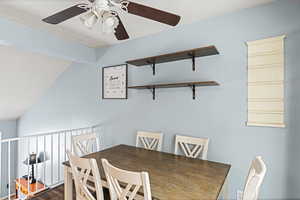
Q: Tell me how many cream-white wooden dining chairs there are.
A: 6